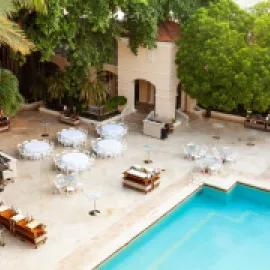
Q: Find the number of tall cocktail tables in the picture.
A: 5